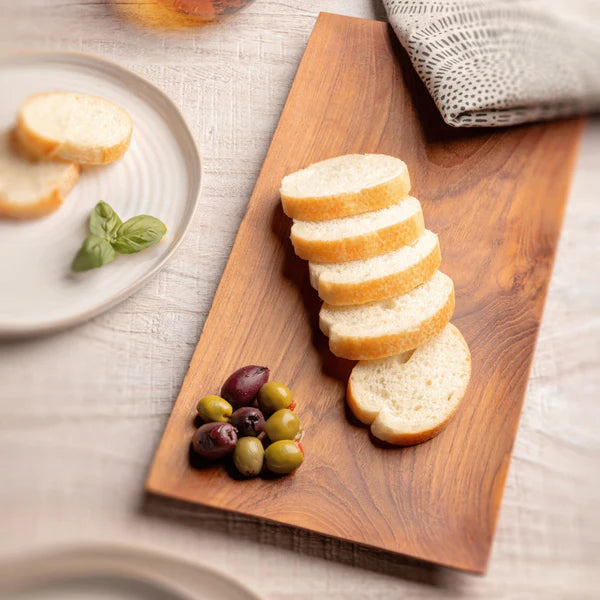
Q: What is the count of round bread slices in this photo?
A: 7